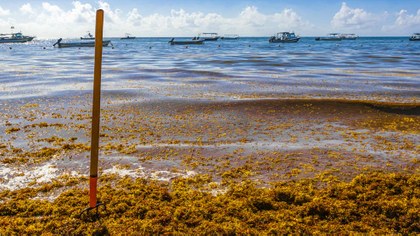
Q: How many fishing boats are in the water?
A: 11